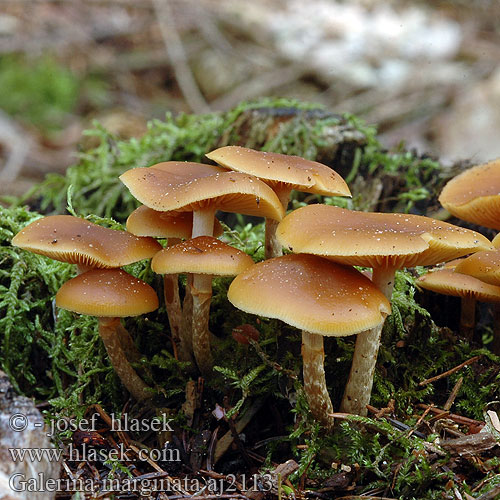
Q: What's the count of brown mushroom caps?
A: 11